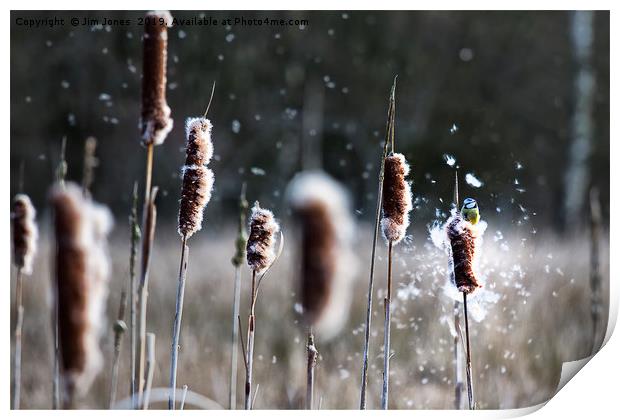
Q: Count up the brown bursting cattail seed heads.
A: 8